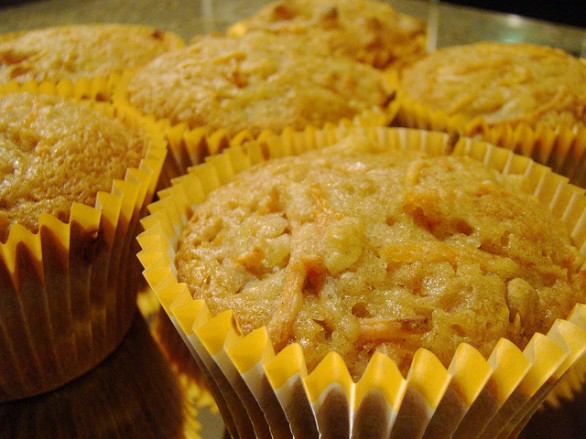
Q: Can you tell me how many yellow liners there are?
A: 6